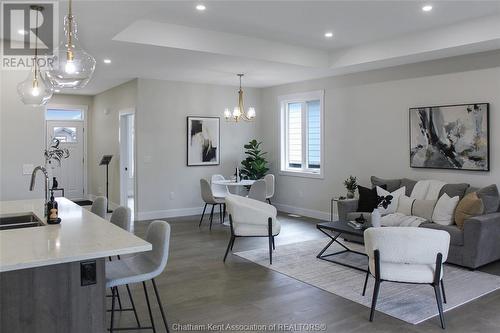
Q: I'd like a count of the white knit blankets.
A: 1